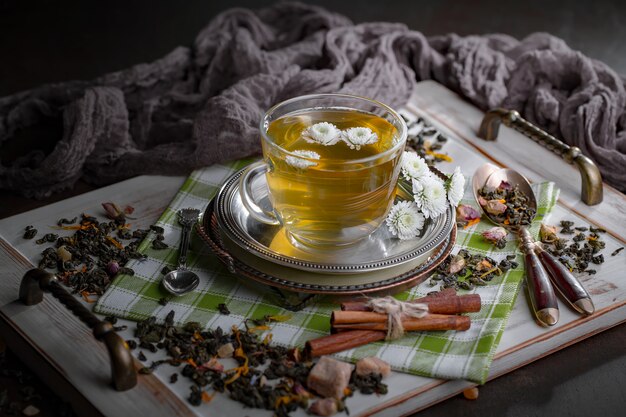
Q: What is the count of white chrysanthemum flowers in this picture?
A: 7